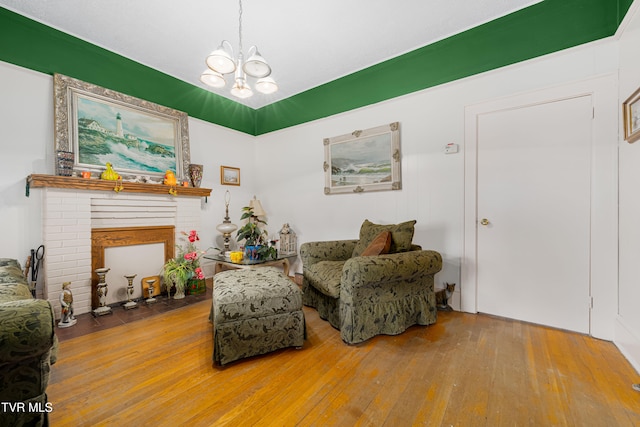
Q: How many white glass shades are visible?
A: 5